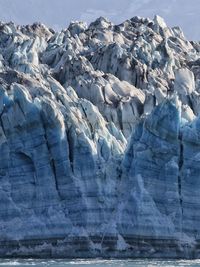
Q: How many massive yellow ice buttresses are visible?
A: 0